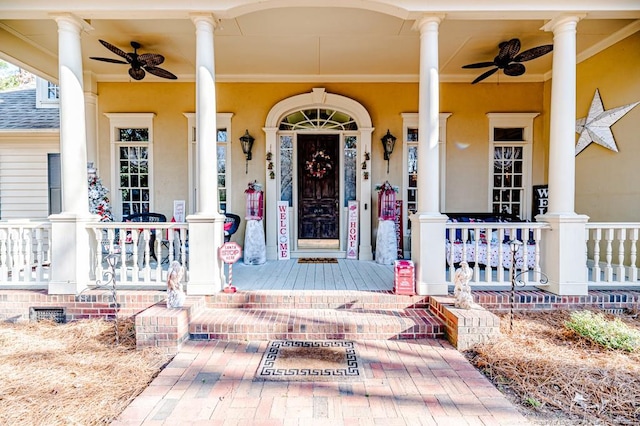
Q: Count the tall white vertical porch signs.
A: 2